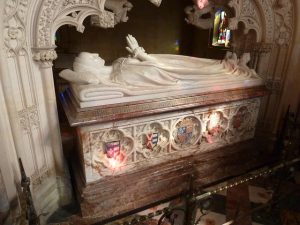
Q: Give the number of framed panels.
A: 5